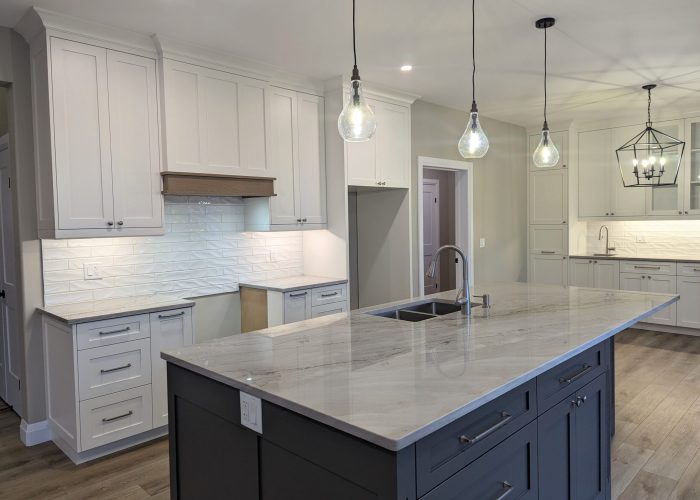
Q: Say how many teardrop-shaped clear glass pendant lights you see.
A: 3